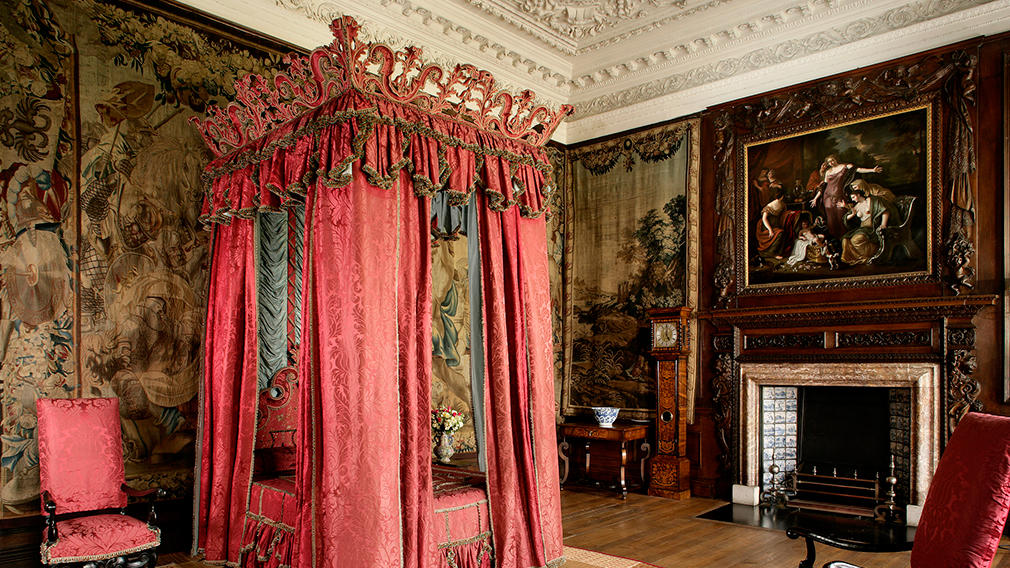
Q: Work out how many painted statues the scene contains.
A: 0